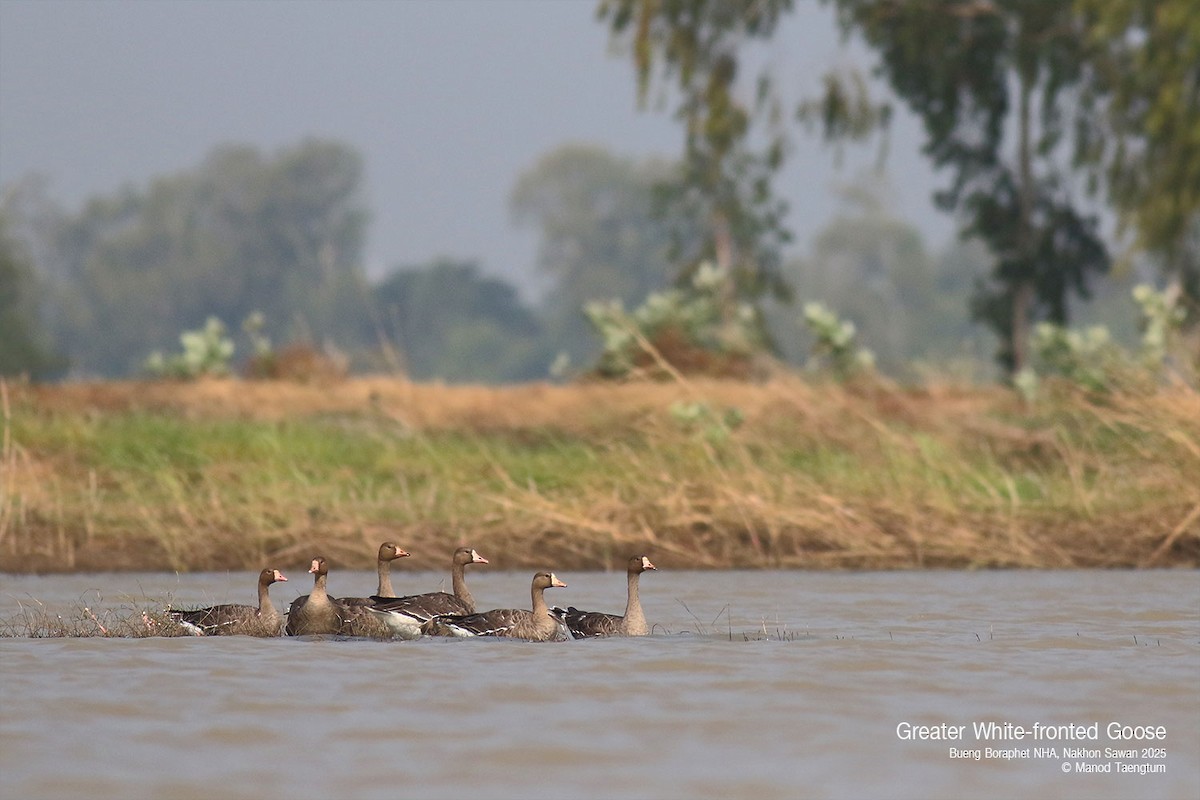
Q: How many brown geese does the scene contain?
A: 6